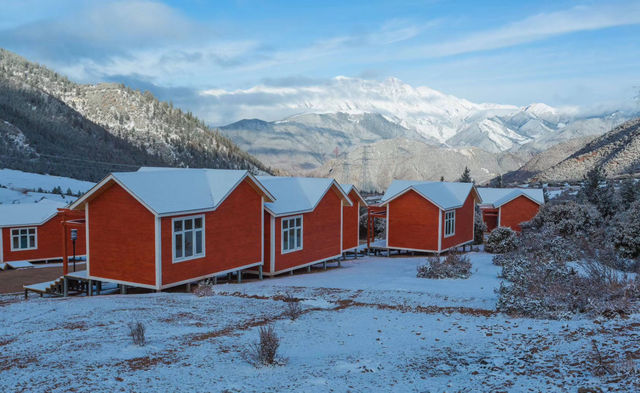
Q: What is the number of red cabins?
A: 6